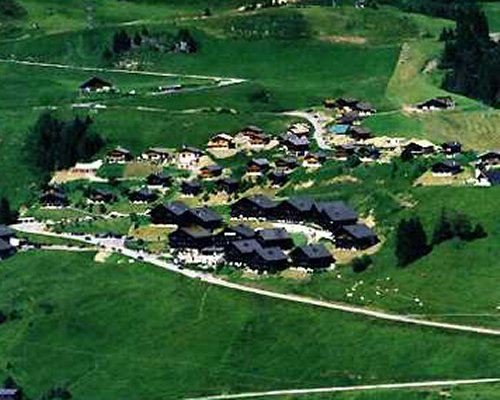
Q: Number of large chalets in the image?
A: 12